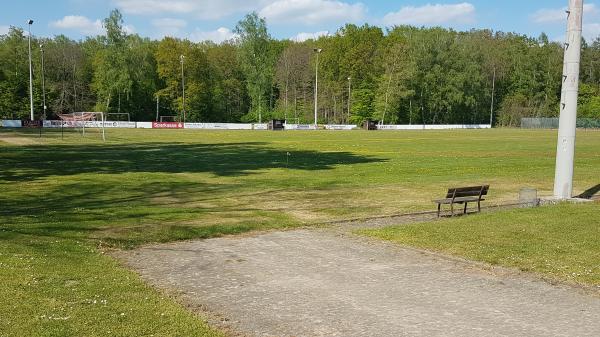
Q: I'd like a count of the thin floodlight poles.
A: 5